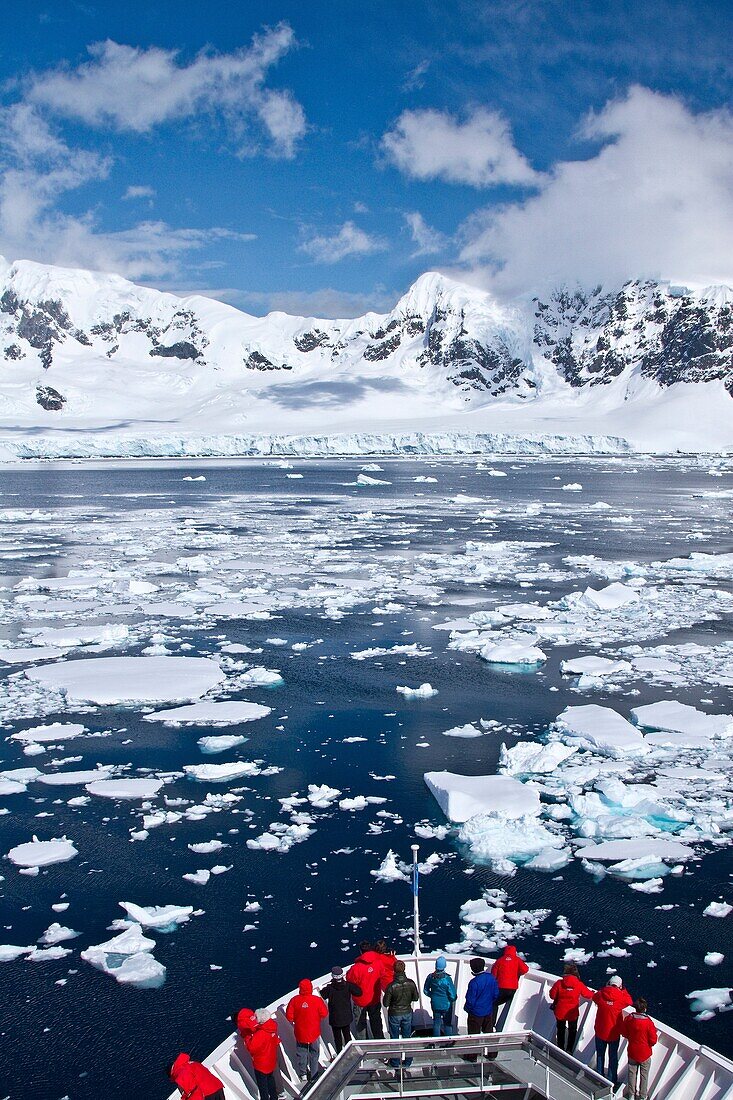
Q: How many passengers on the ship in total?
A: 14